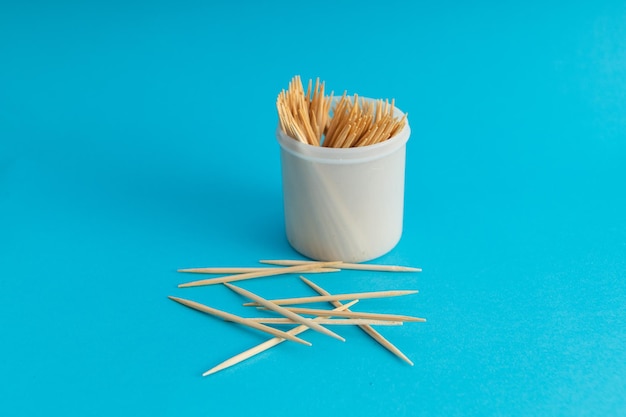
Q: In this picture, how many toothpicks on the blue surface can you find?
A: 10